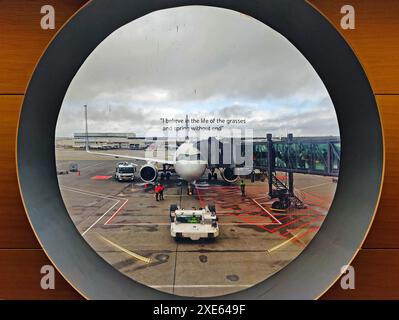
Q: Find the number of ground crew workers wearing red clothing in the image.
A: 2